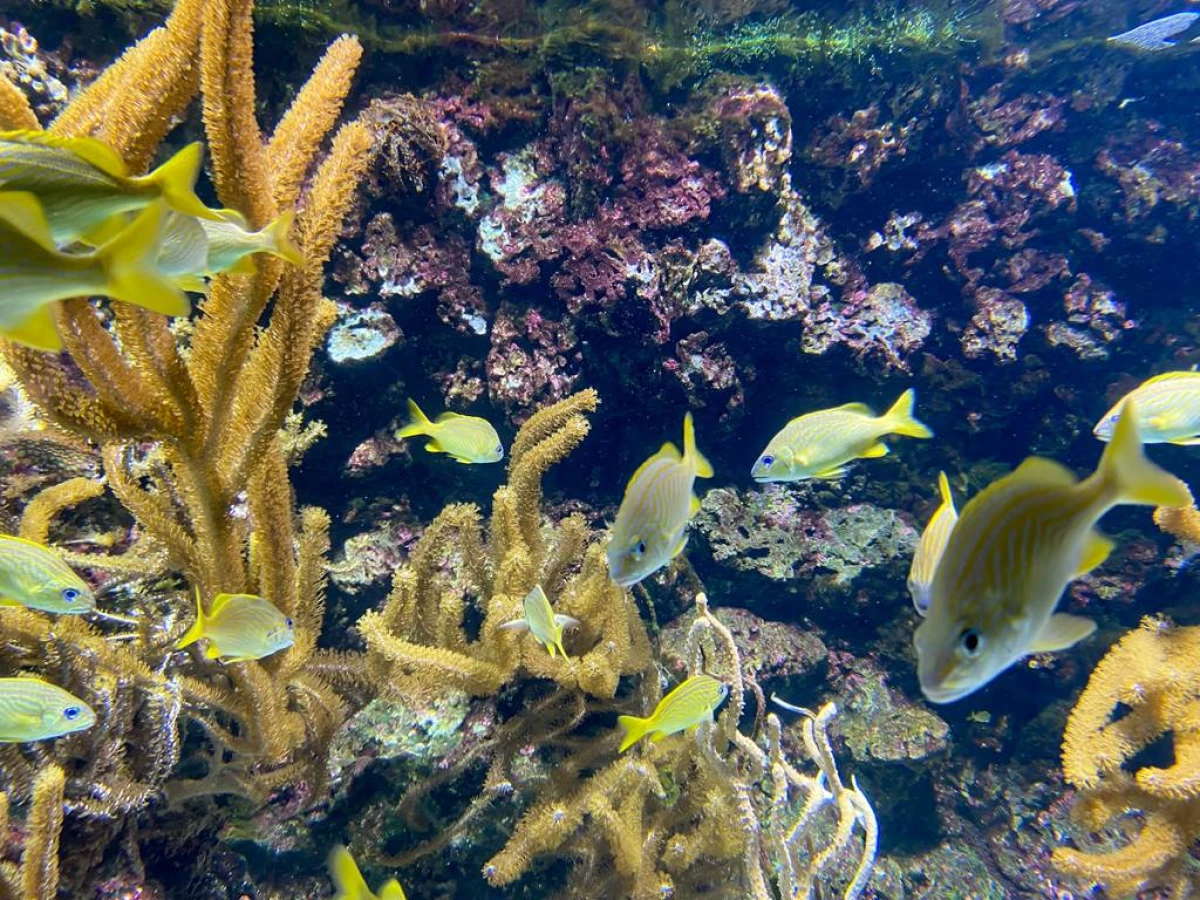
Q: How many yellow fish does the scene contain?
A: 15